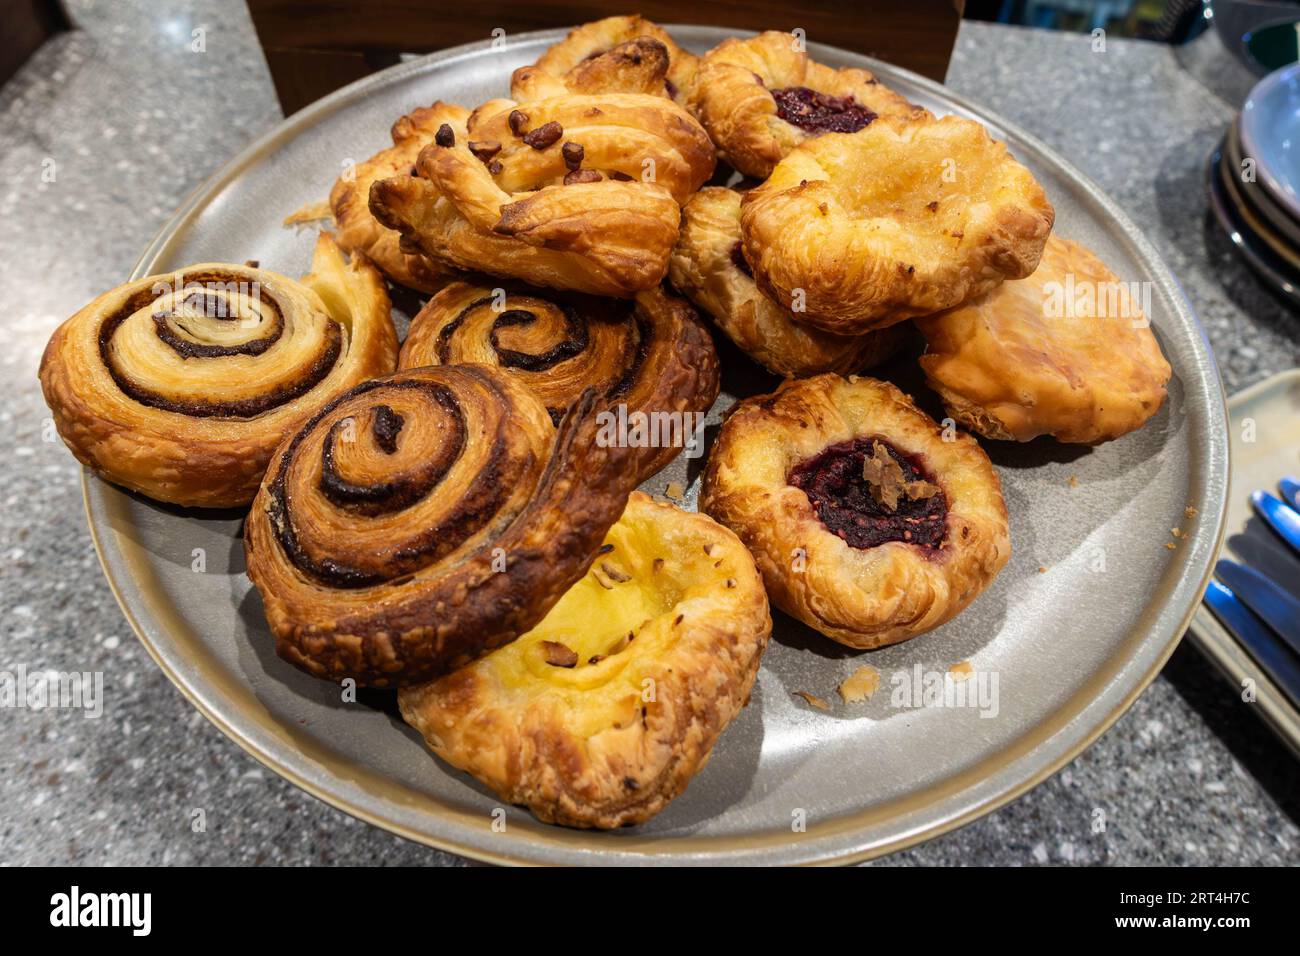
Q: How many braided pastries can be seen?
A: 1